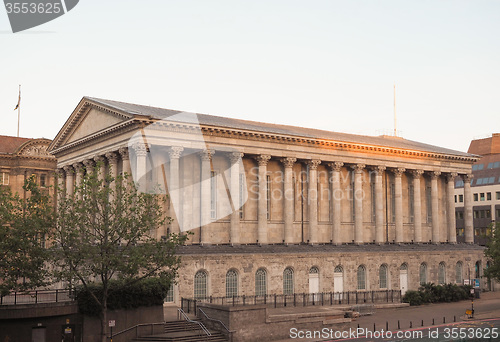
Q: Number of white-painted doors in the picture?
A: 3